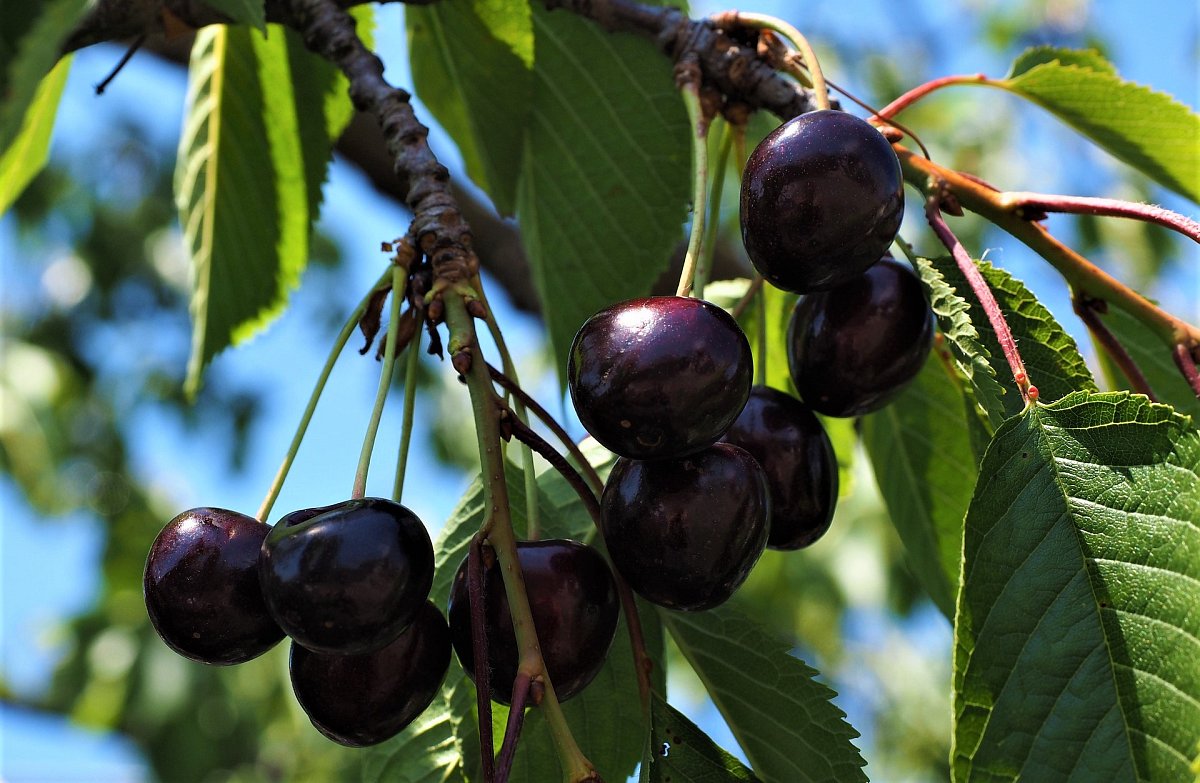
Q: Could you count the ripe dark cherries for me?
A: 9